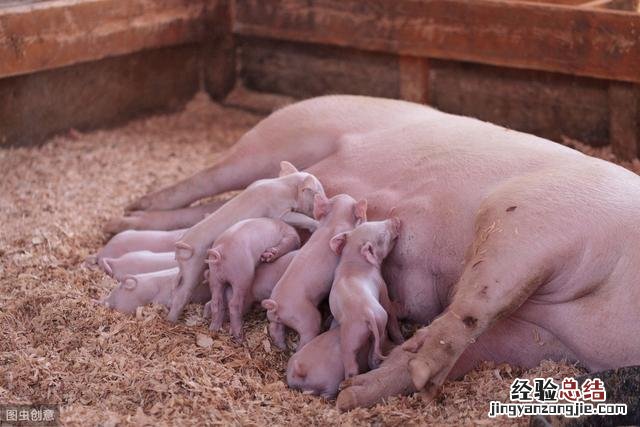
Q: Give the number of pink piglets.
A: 9